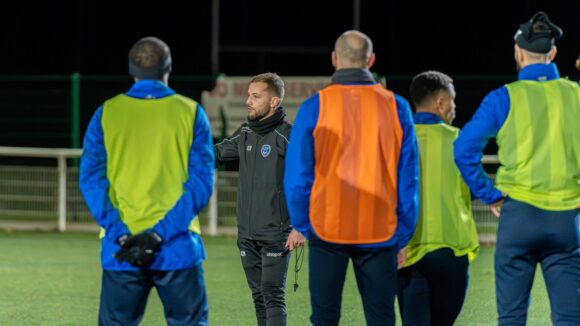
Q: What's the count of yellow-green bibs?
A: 3